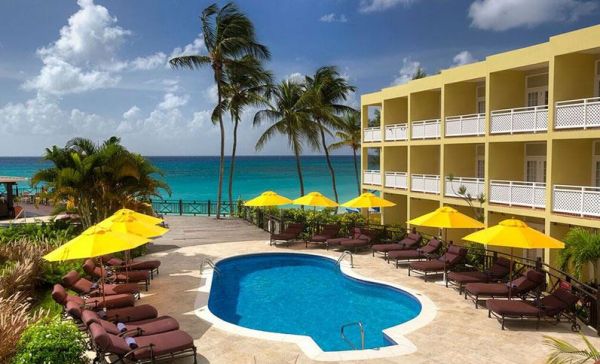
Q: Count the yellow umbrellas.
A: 8